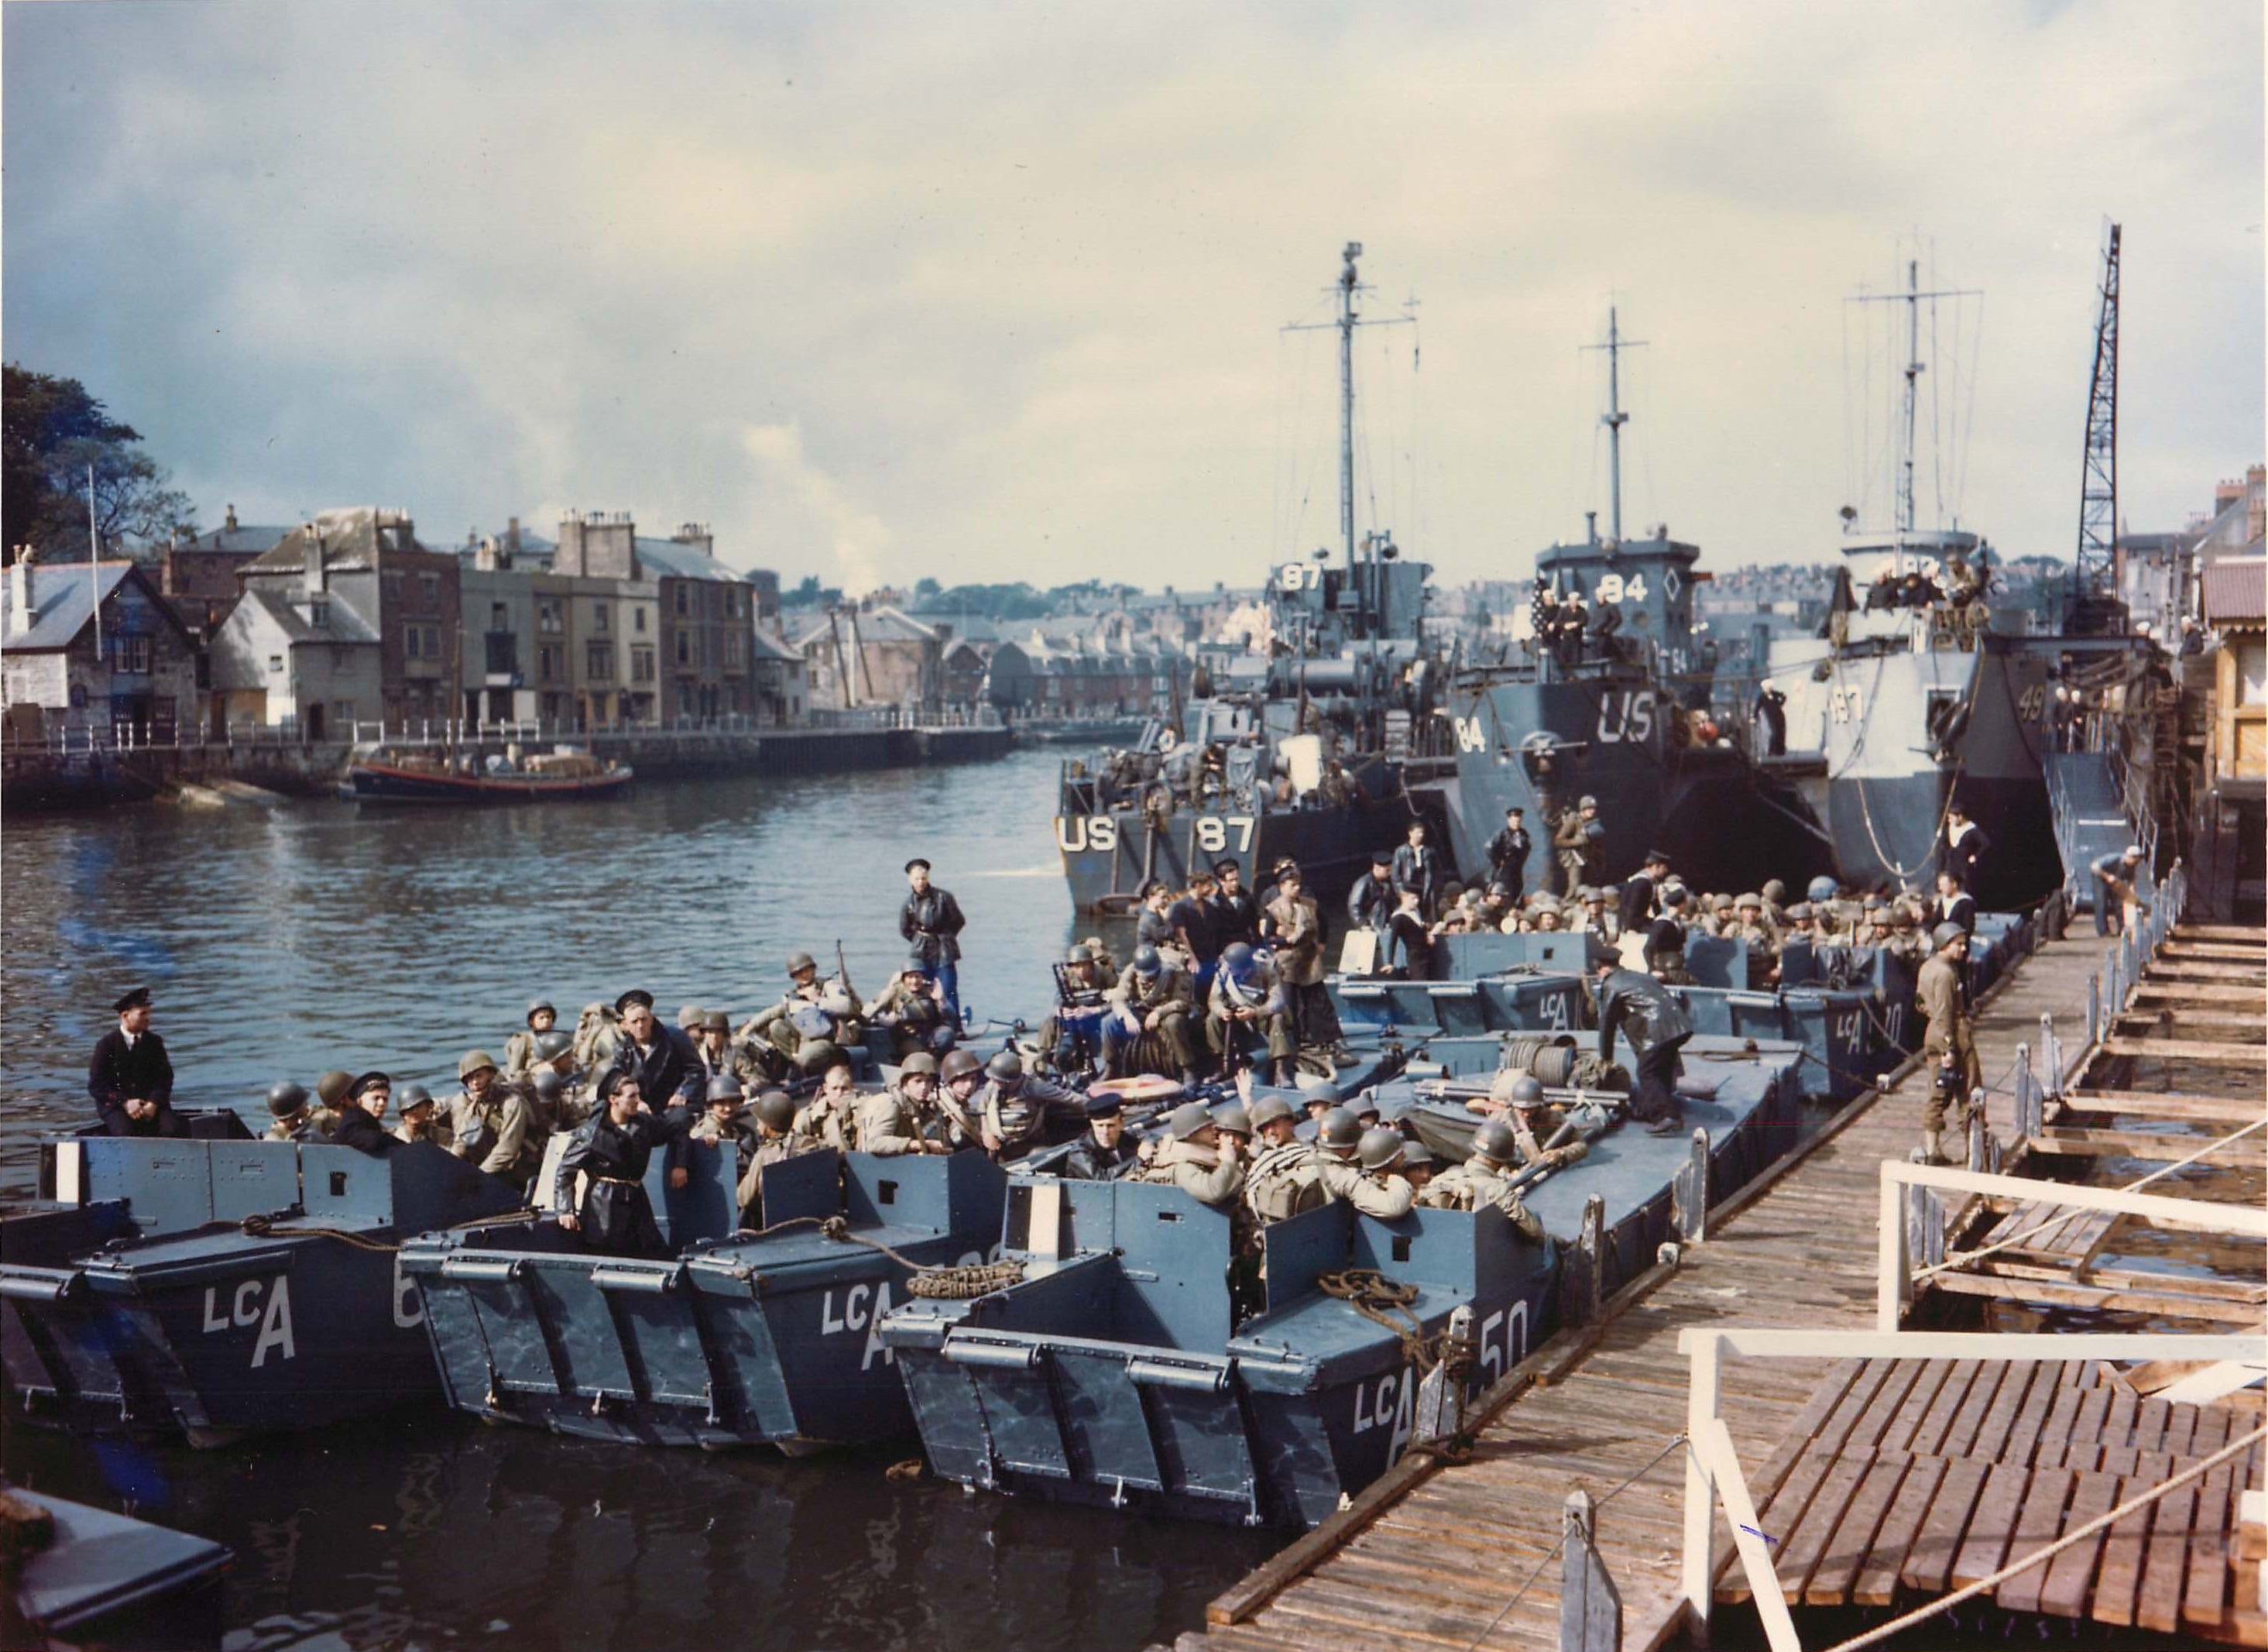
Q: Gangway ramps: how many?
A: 1